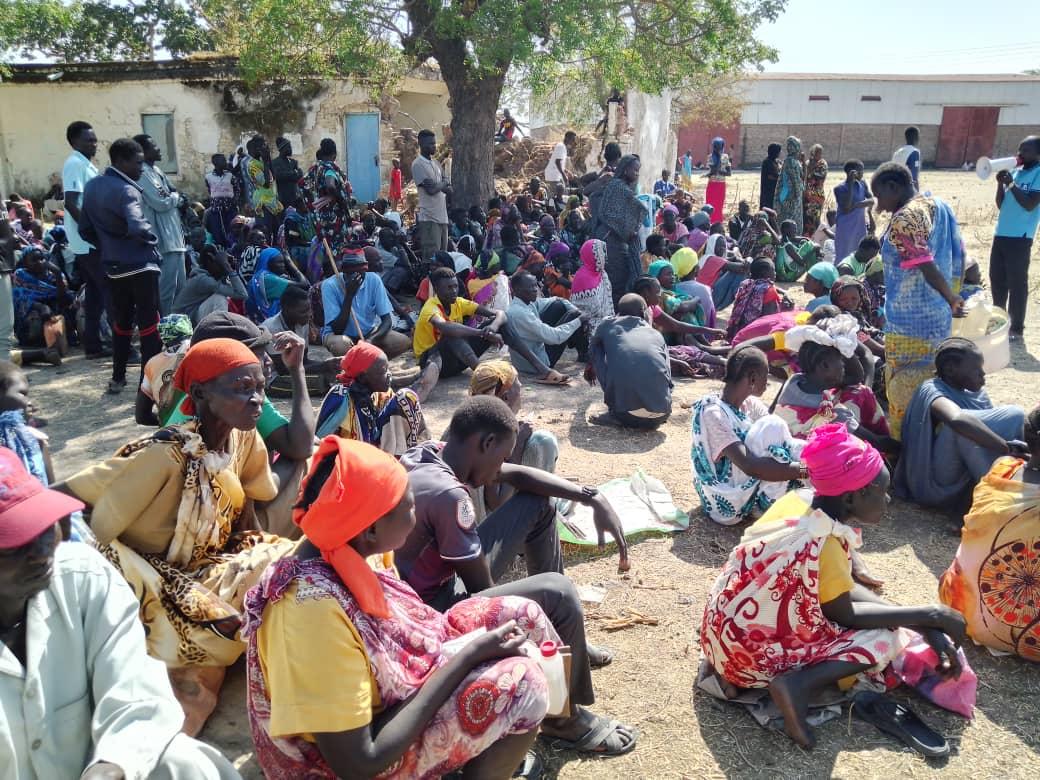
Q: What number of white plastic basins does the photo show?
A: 1